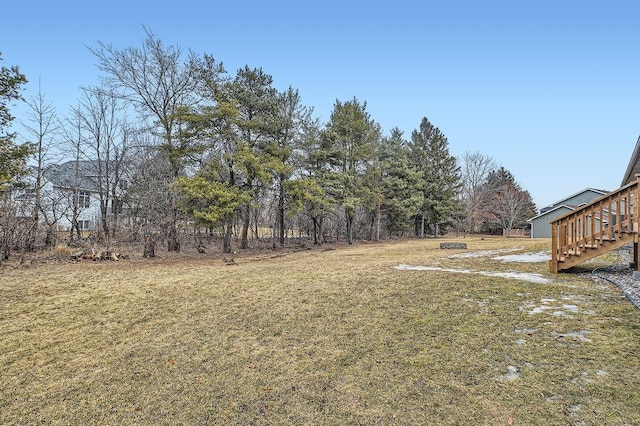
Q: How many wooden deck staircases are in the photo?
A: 1